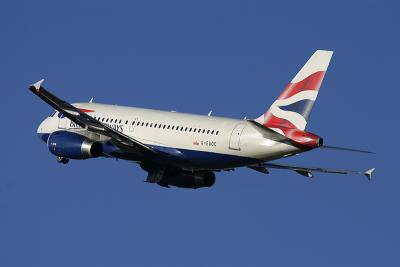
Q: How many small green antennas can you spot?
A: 0